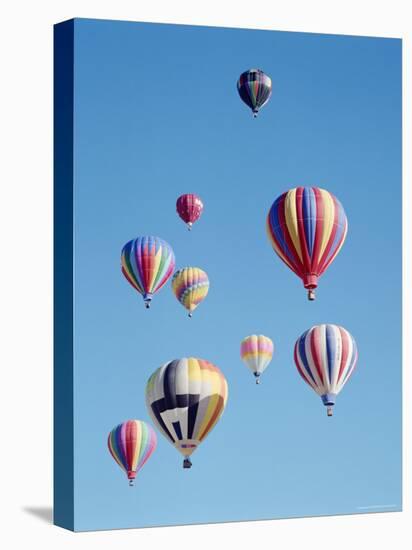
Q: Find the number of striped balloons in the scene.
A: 4